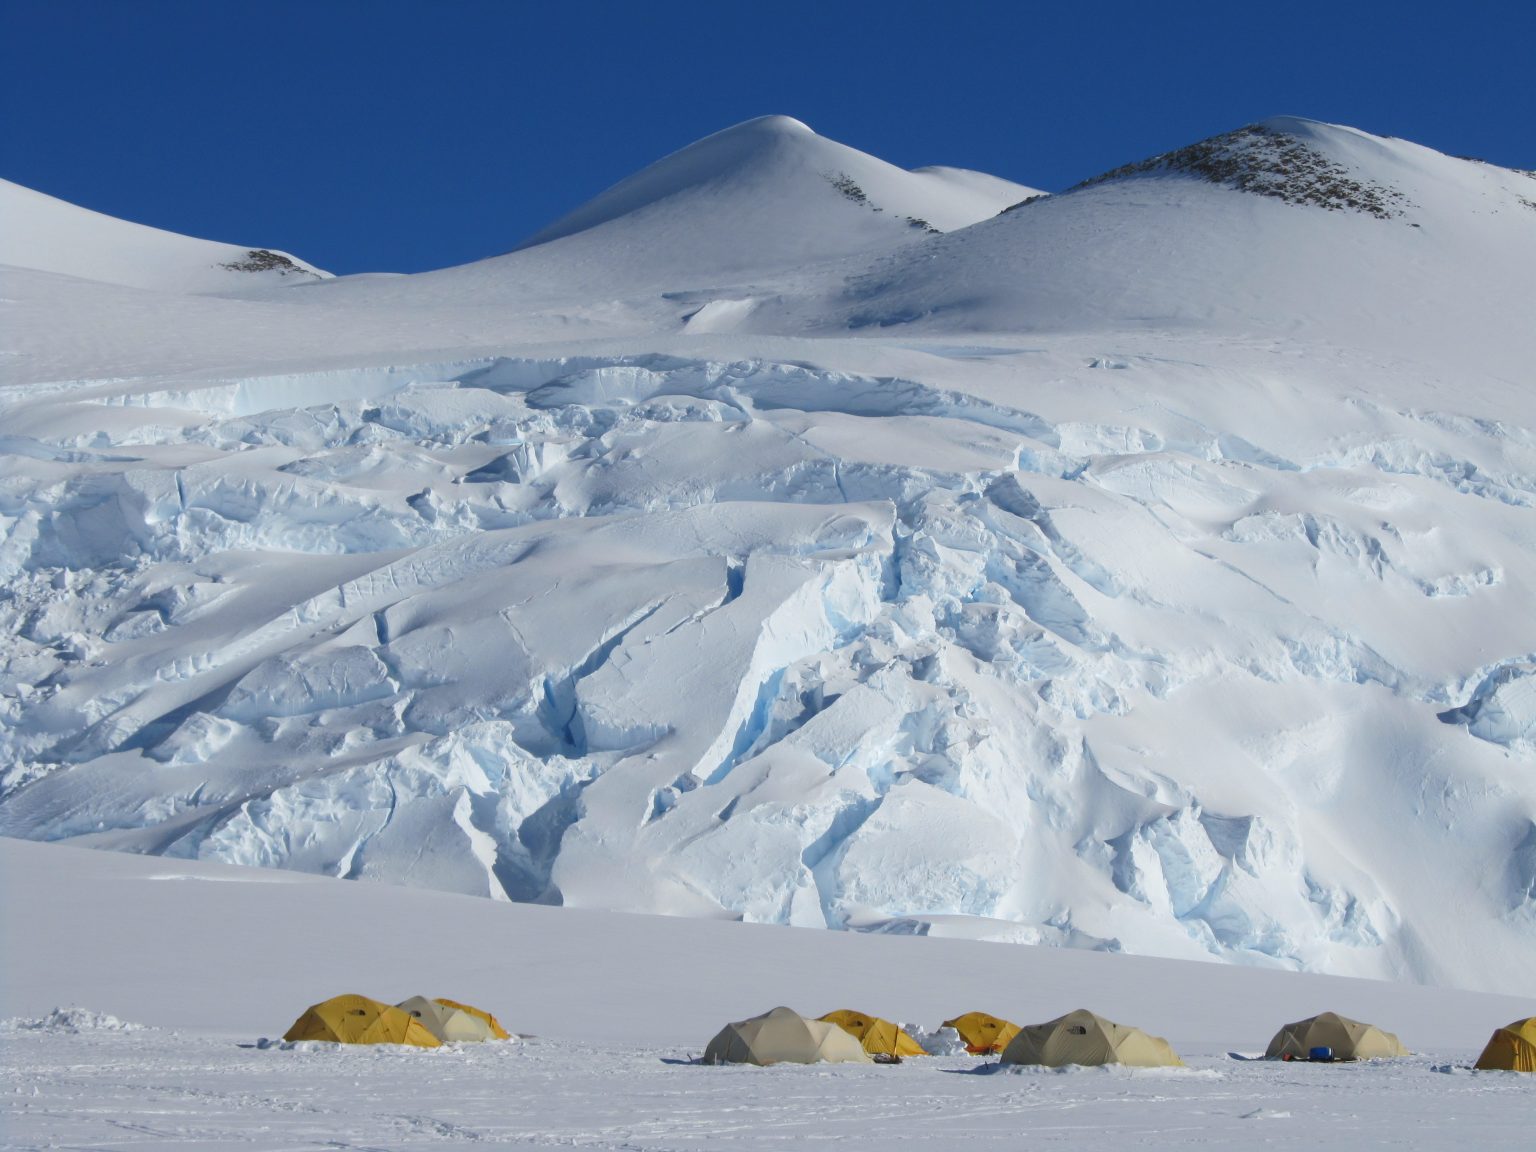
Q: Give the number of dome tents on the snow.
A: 9